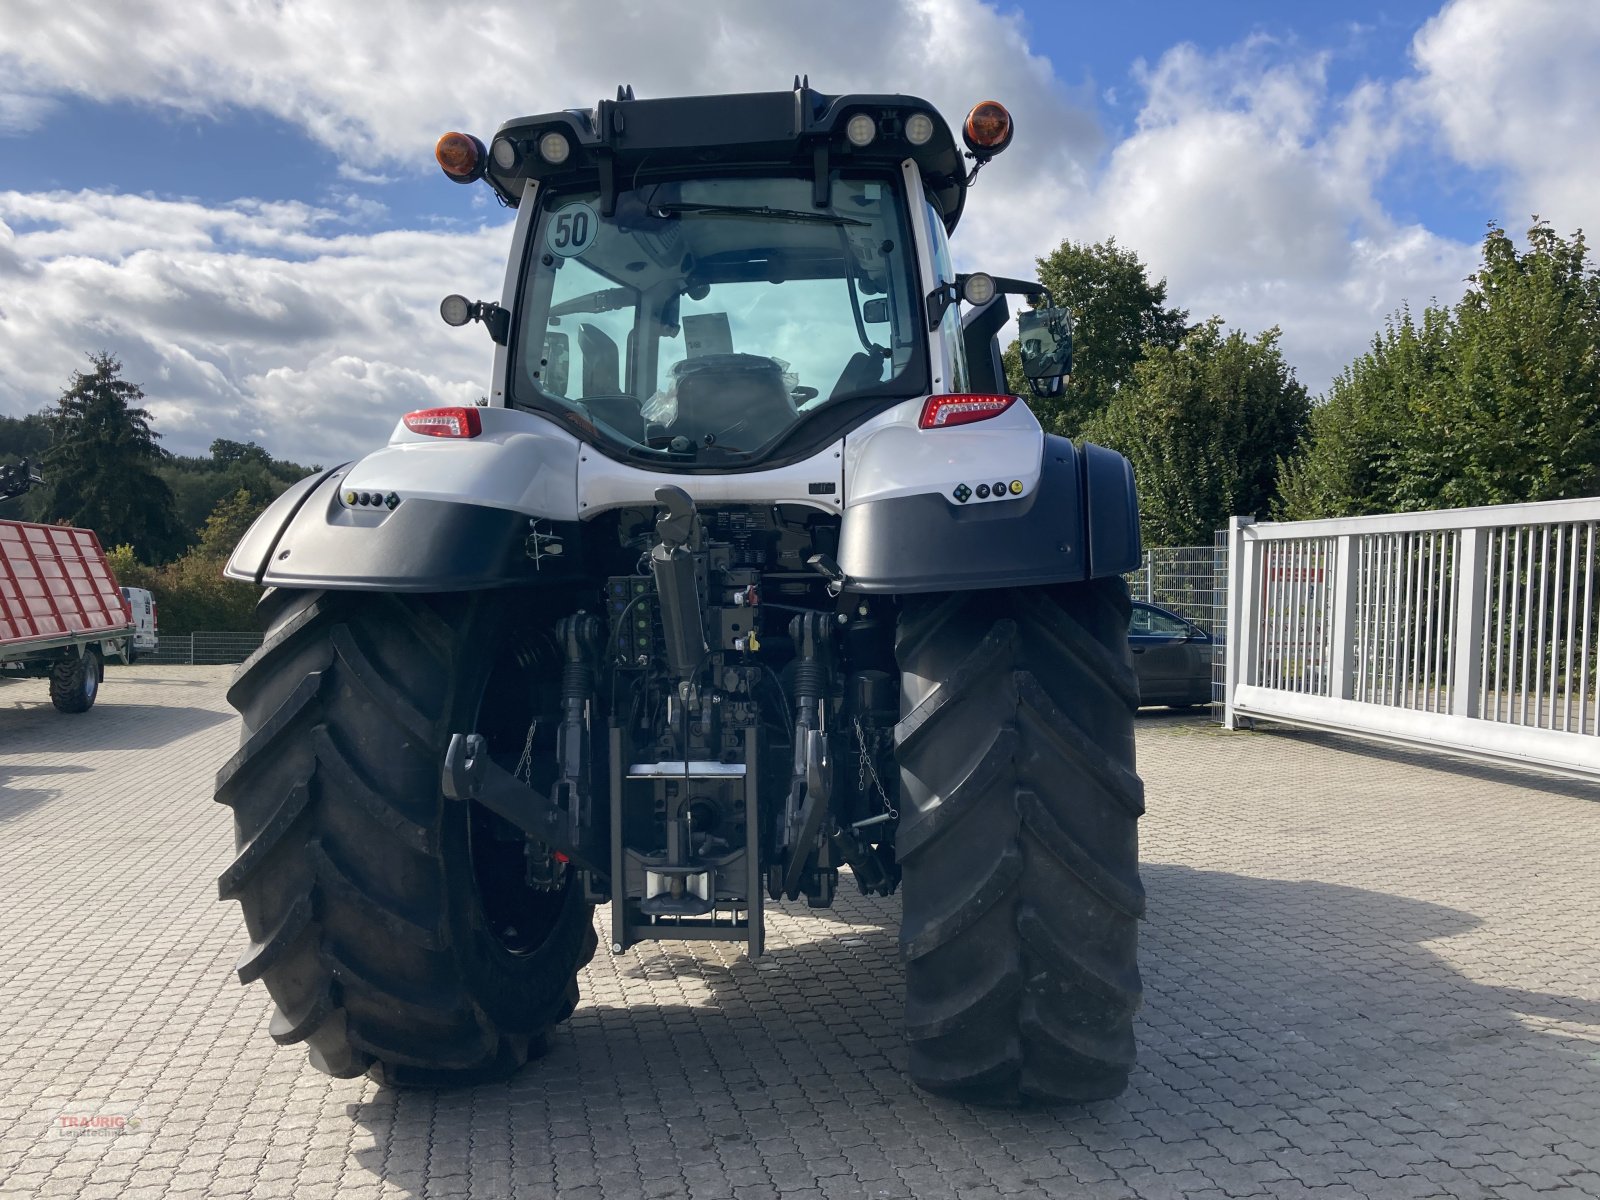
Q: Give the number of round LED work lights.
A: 6